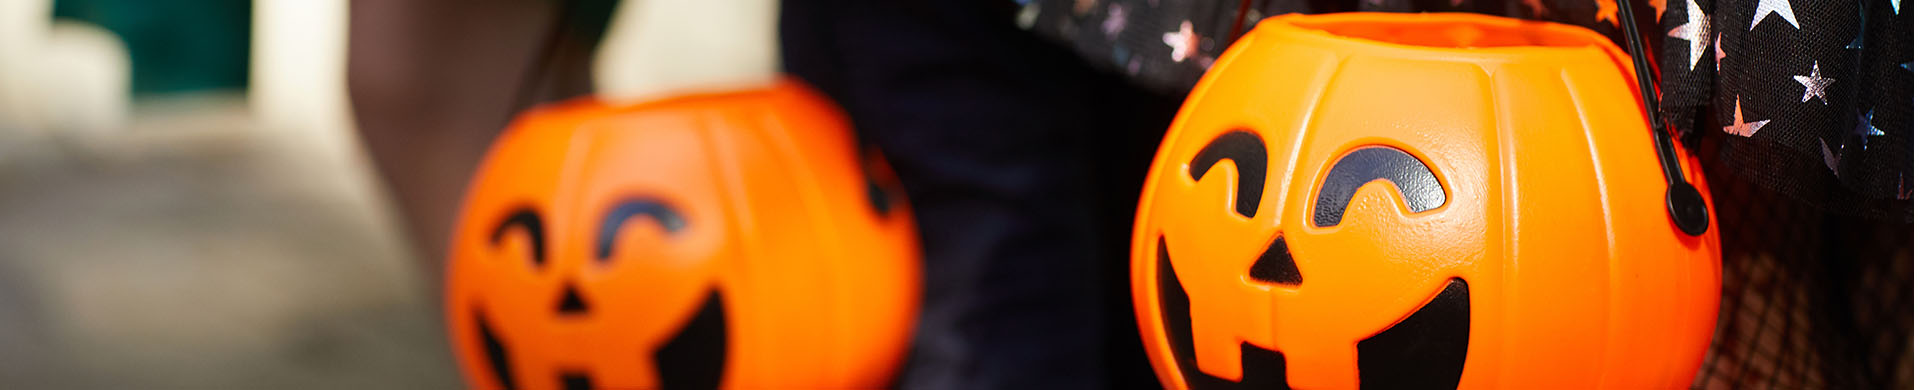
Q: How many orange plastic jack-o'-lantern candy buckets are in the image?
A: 2